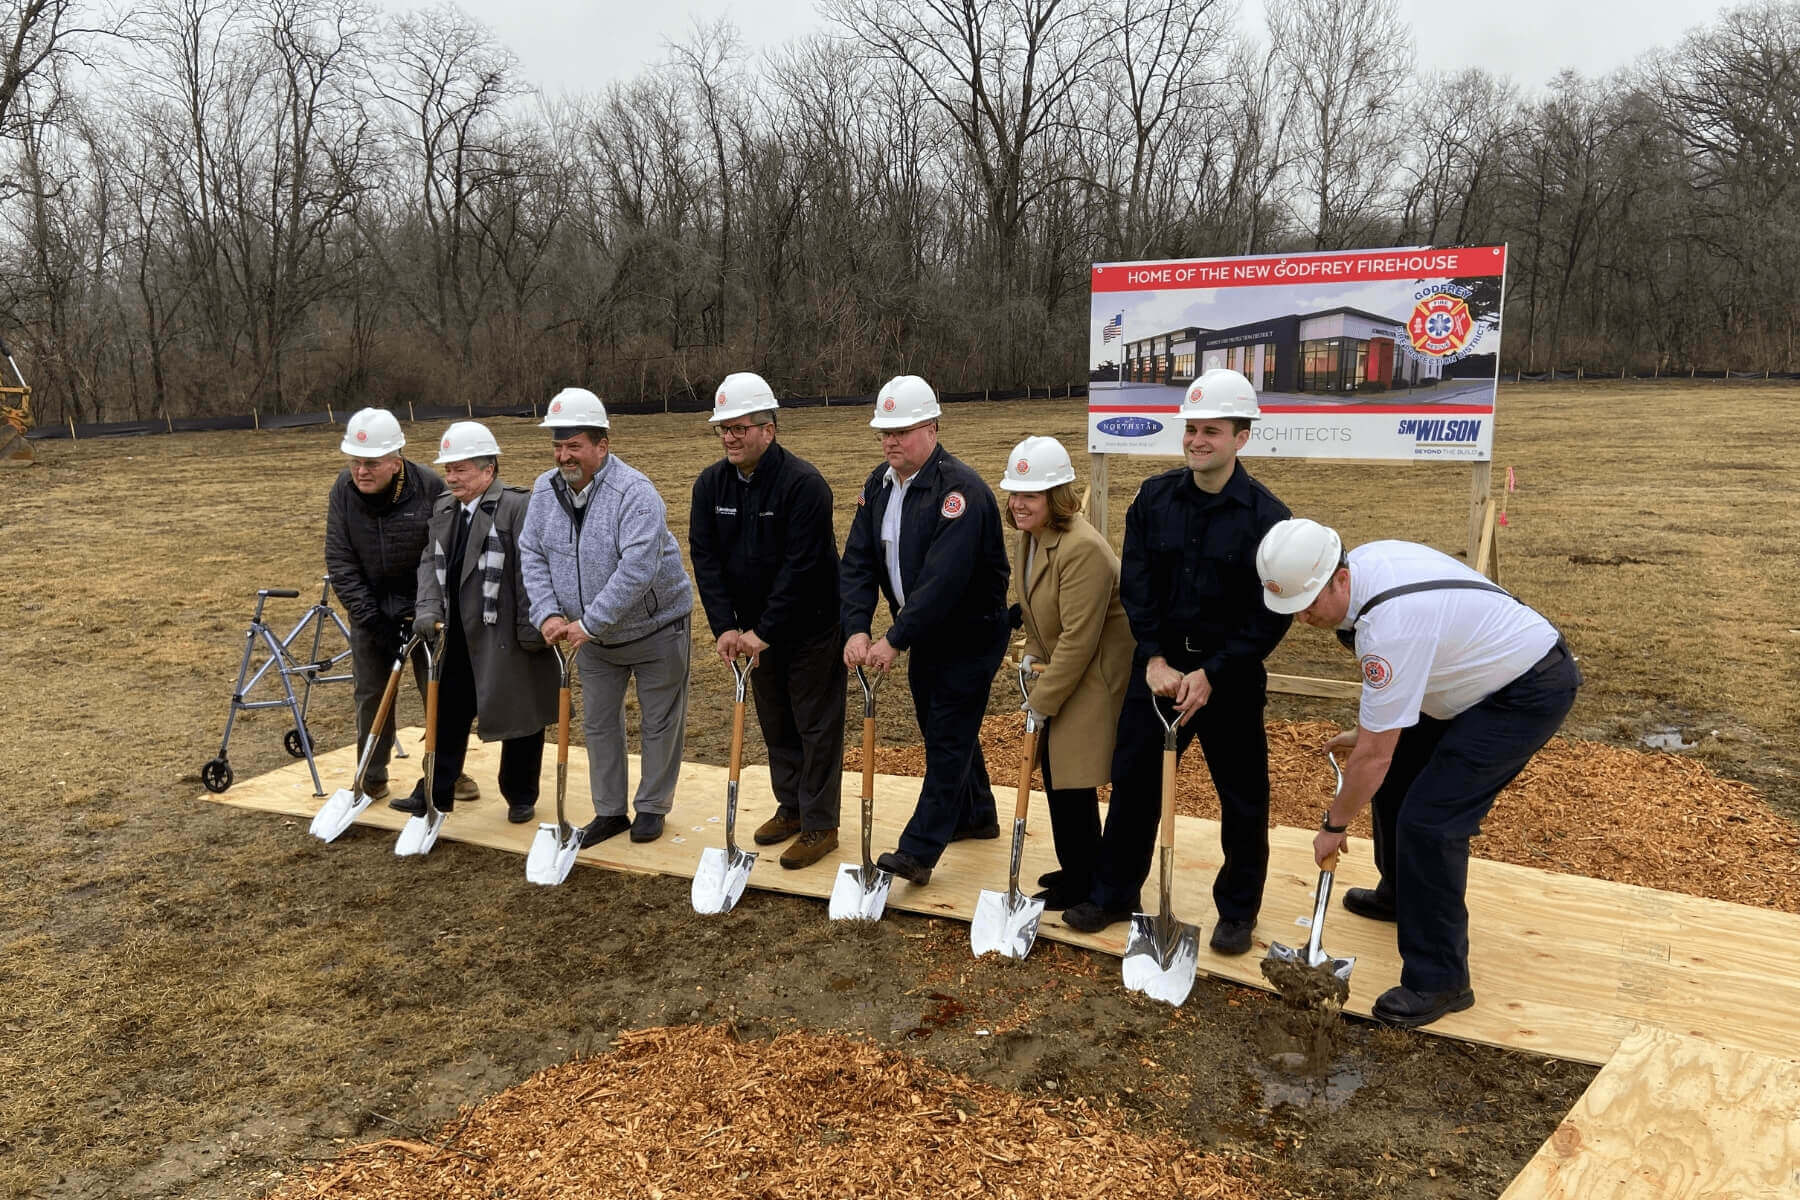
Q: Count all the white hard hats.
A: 8